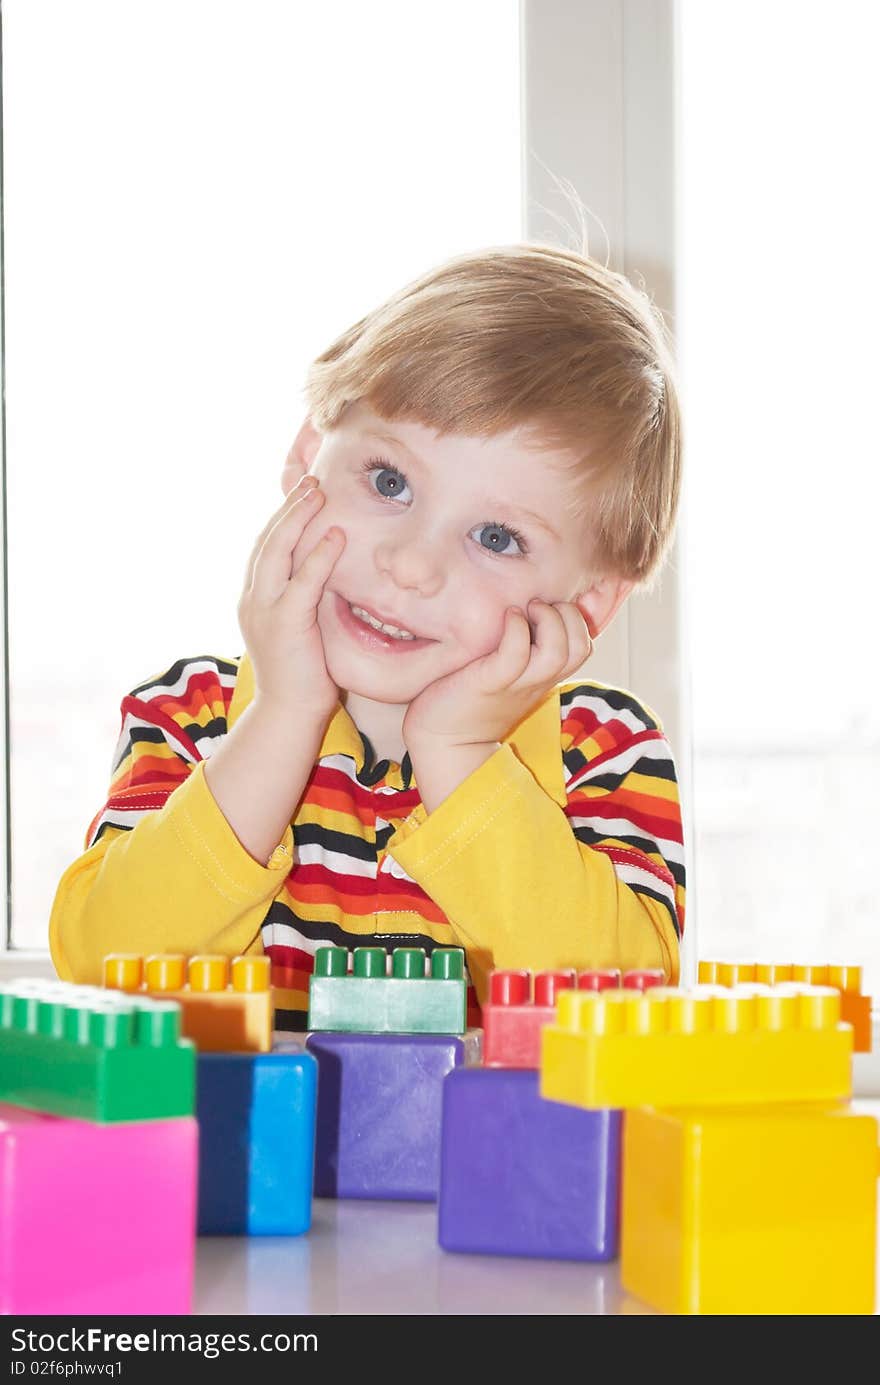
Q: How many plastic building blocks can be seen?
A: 11